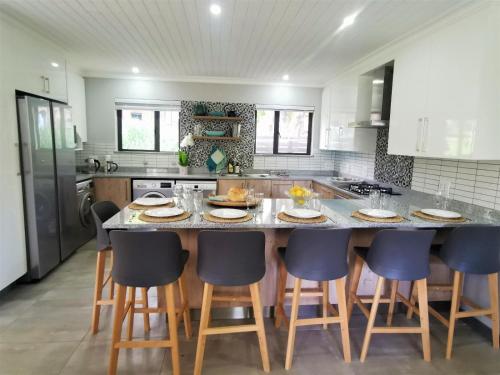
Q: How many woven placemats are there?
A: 6